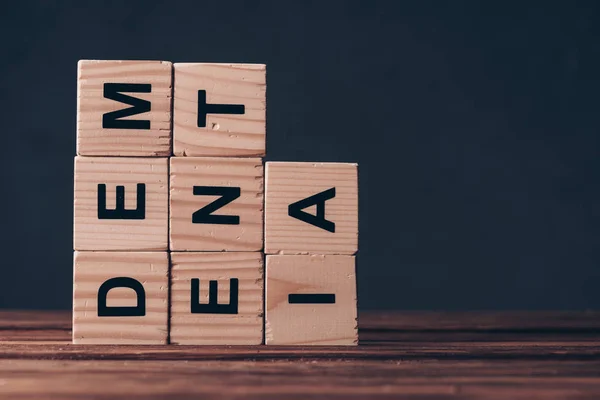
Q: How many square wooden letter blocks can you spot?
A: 8